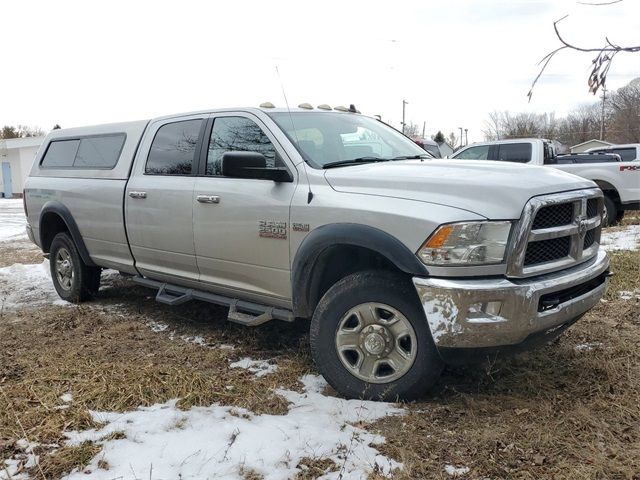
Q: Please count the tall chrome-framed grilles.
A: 1